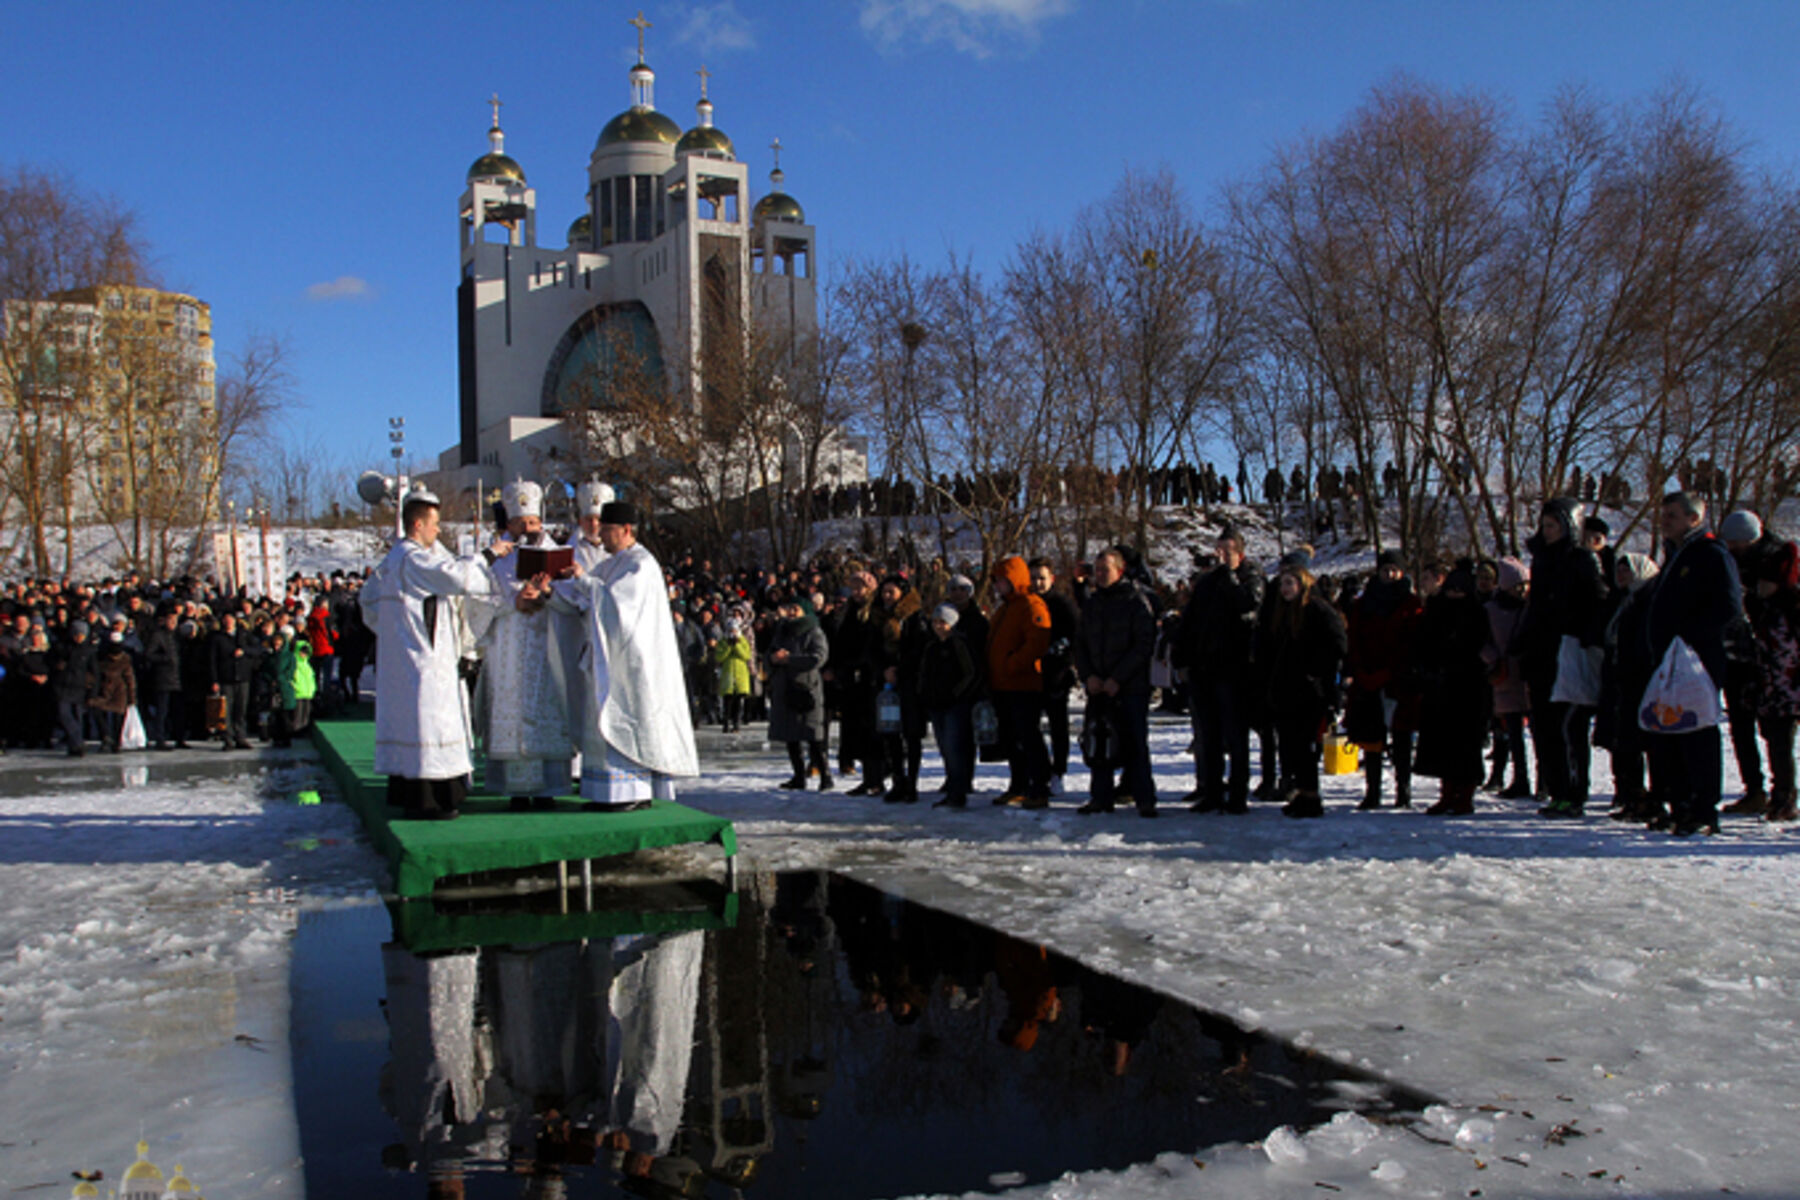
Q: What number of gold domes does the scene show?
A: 5